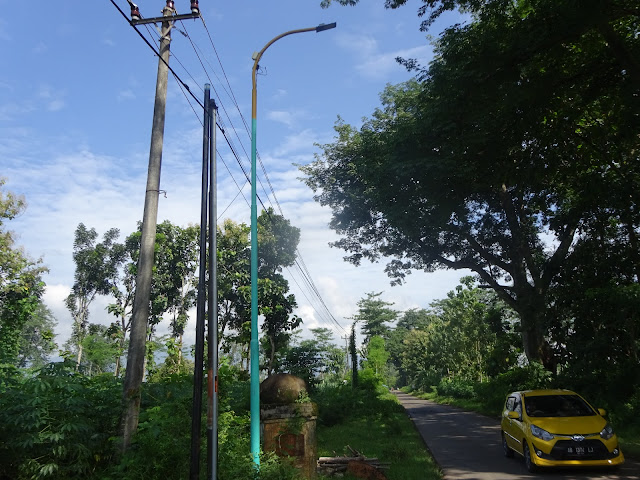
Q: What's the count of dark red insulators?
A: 3